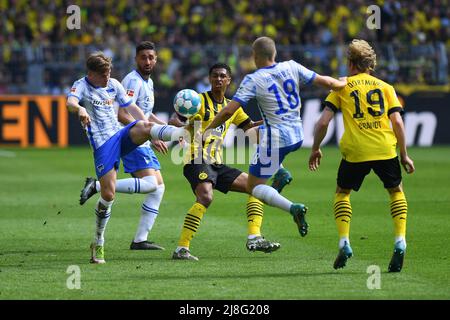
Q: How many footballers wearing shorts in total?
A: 5